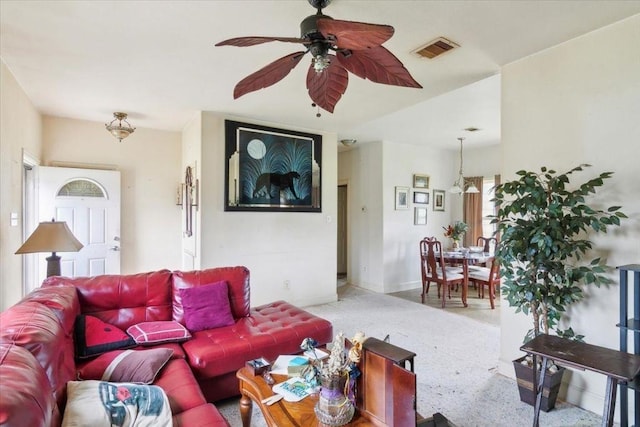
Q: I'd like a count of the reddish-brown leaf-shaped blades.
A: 5